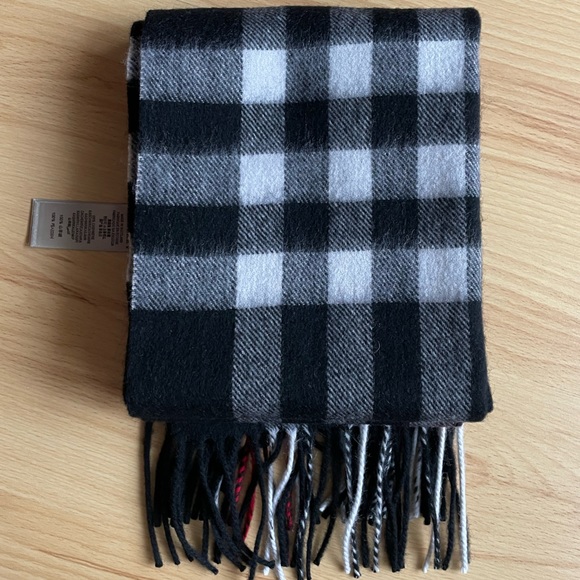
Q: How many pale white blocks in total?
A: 9